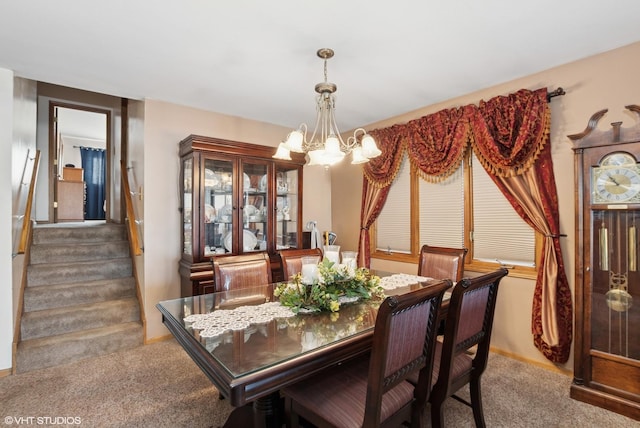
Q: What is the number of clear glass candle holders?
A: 3